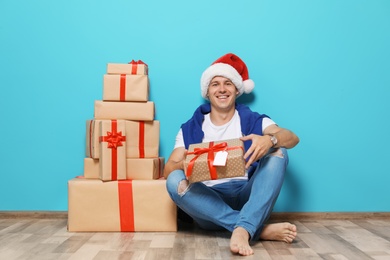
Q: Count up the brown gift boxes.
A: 8